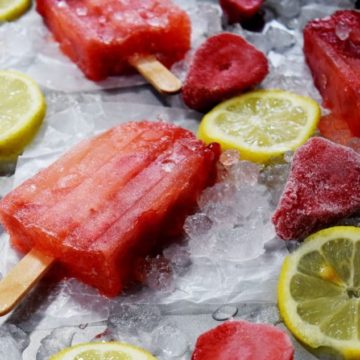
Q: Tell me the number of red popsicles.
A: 3